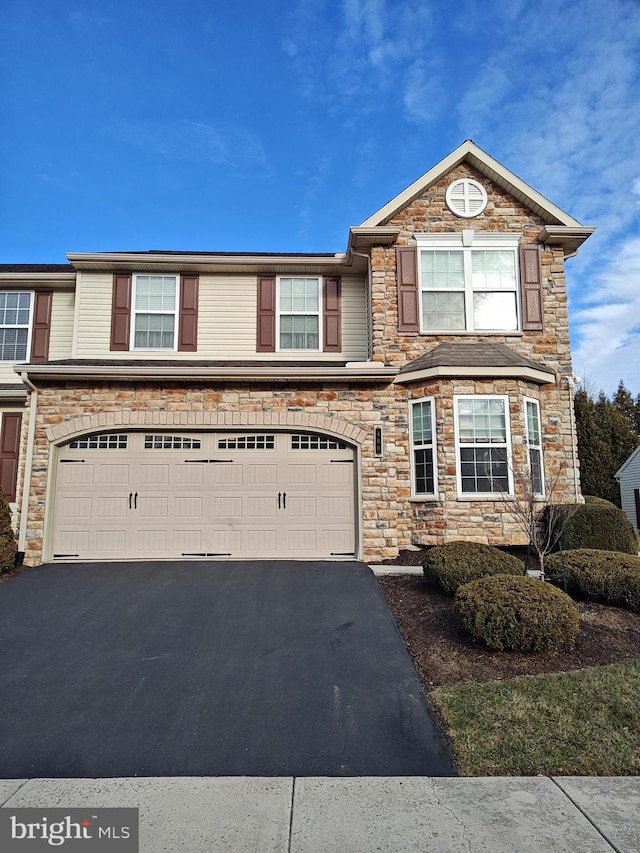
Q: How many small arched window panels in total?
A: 4